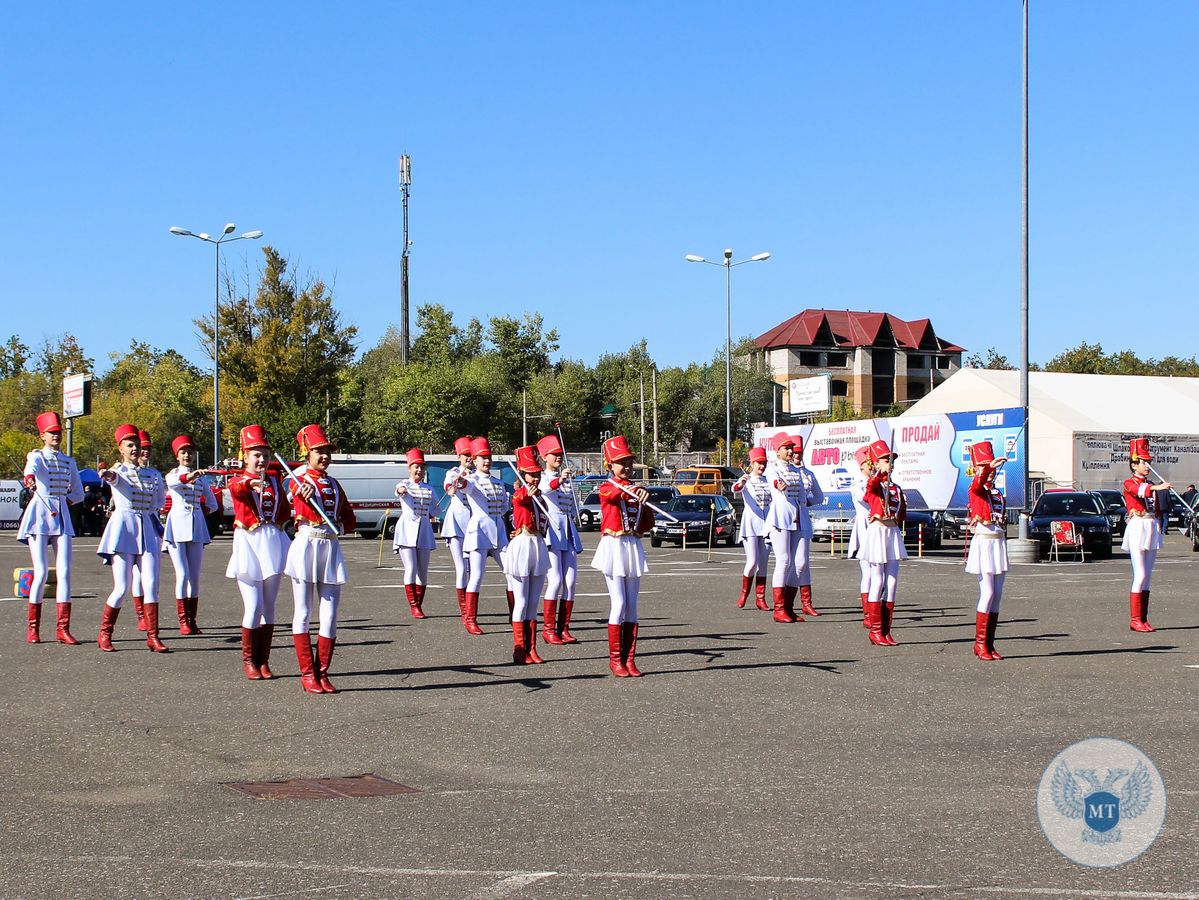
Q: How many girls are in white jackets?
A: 12